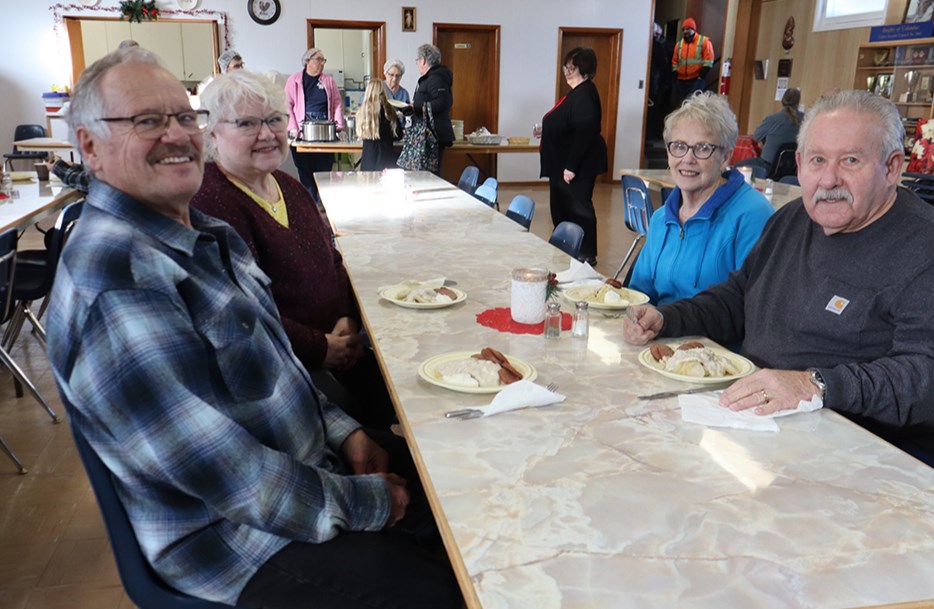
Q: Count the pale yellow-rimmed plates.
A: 4